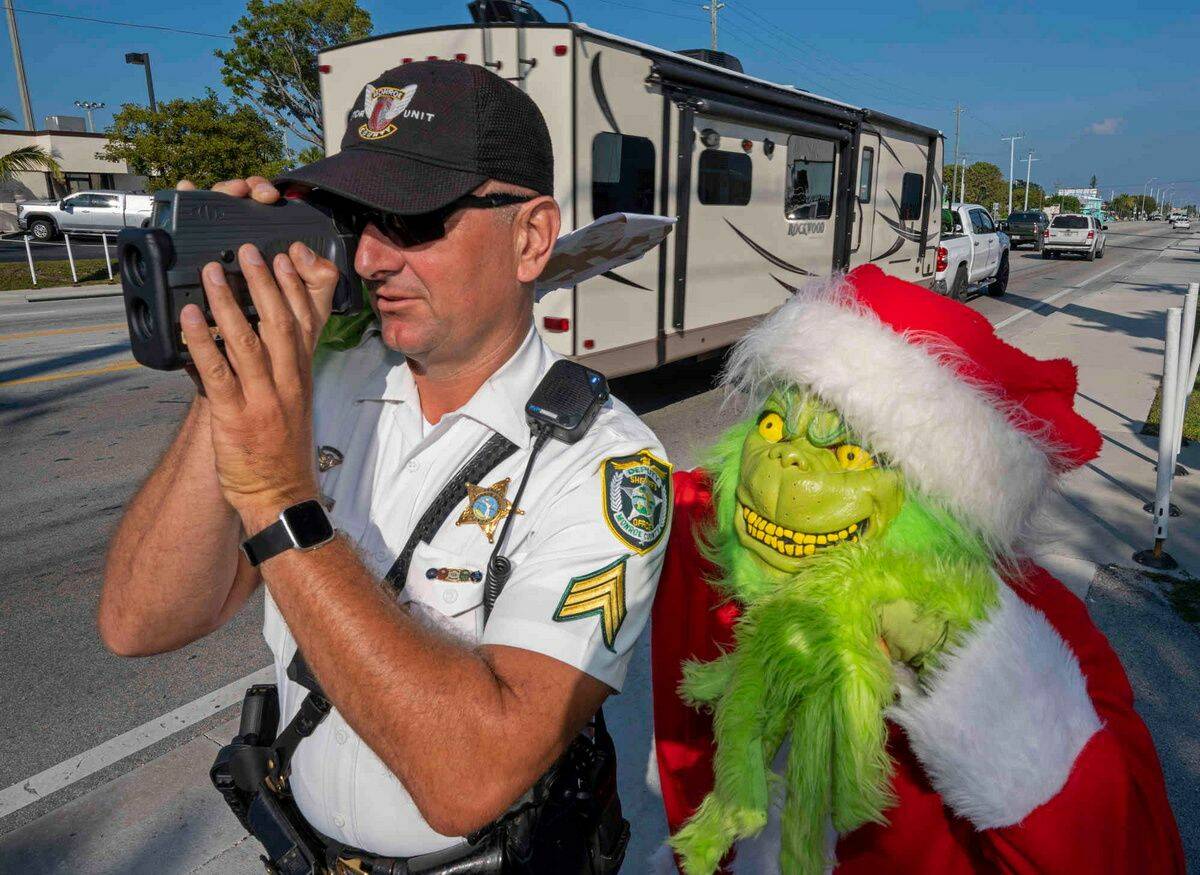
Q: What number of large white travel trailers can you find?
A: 1